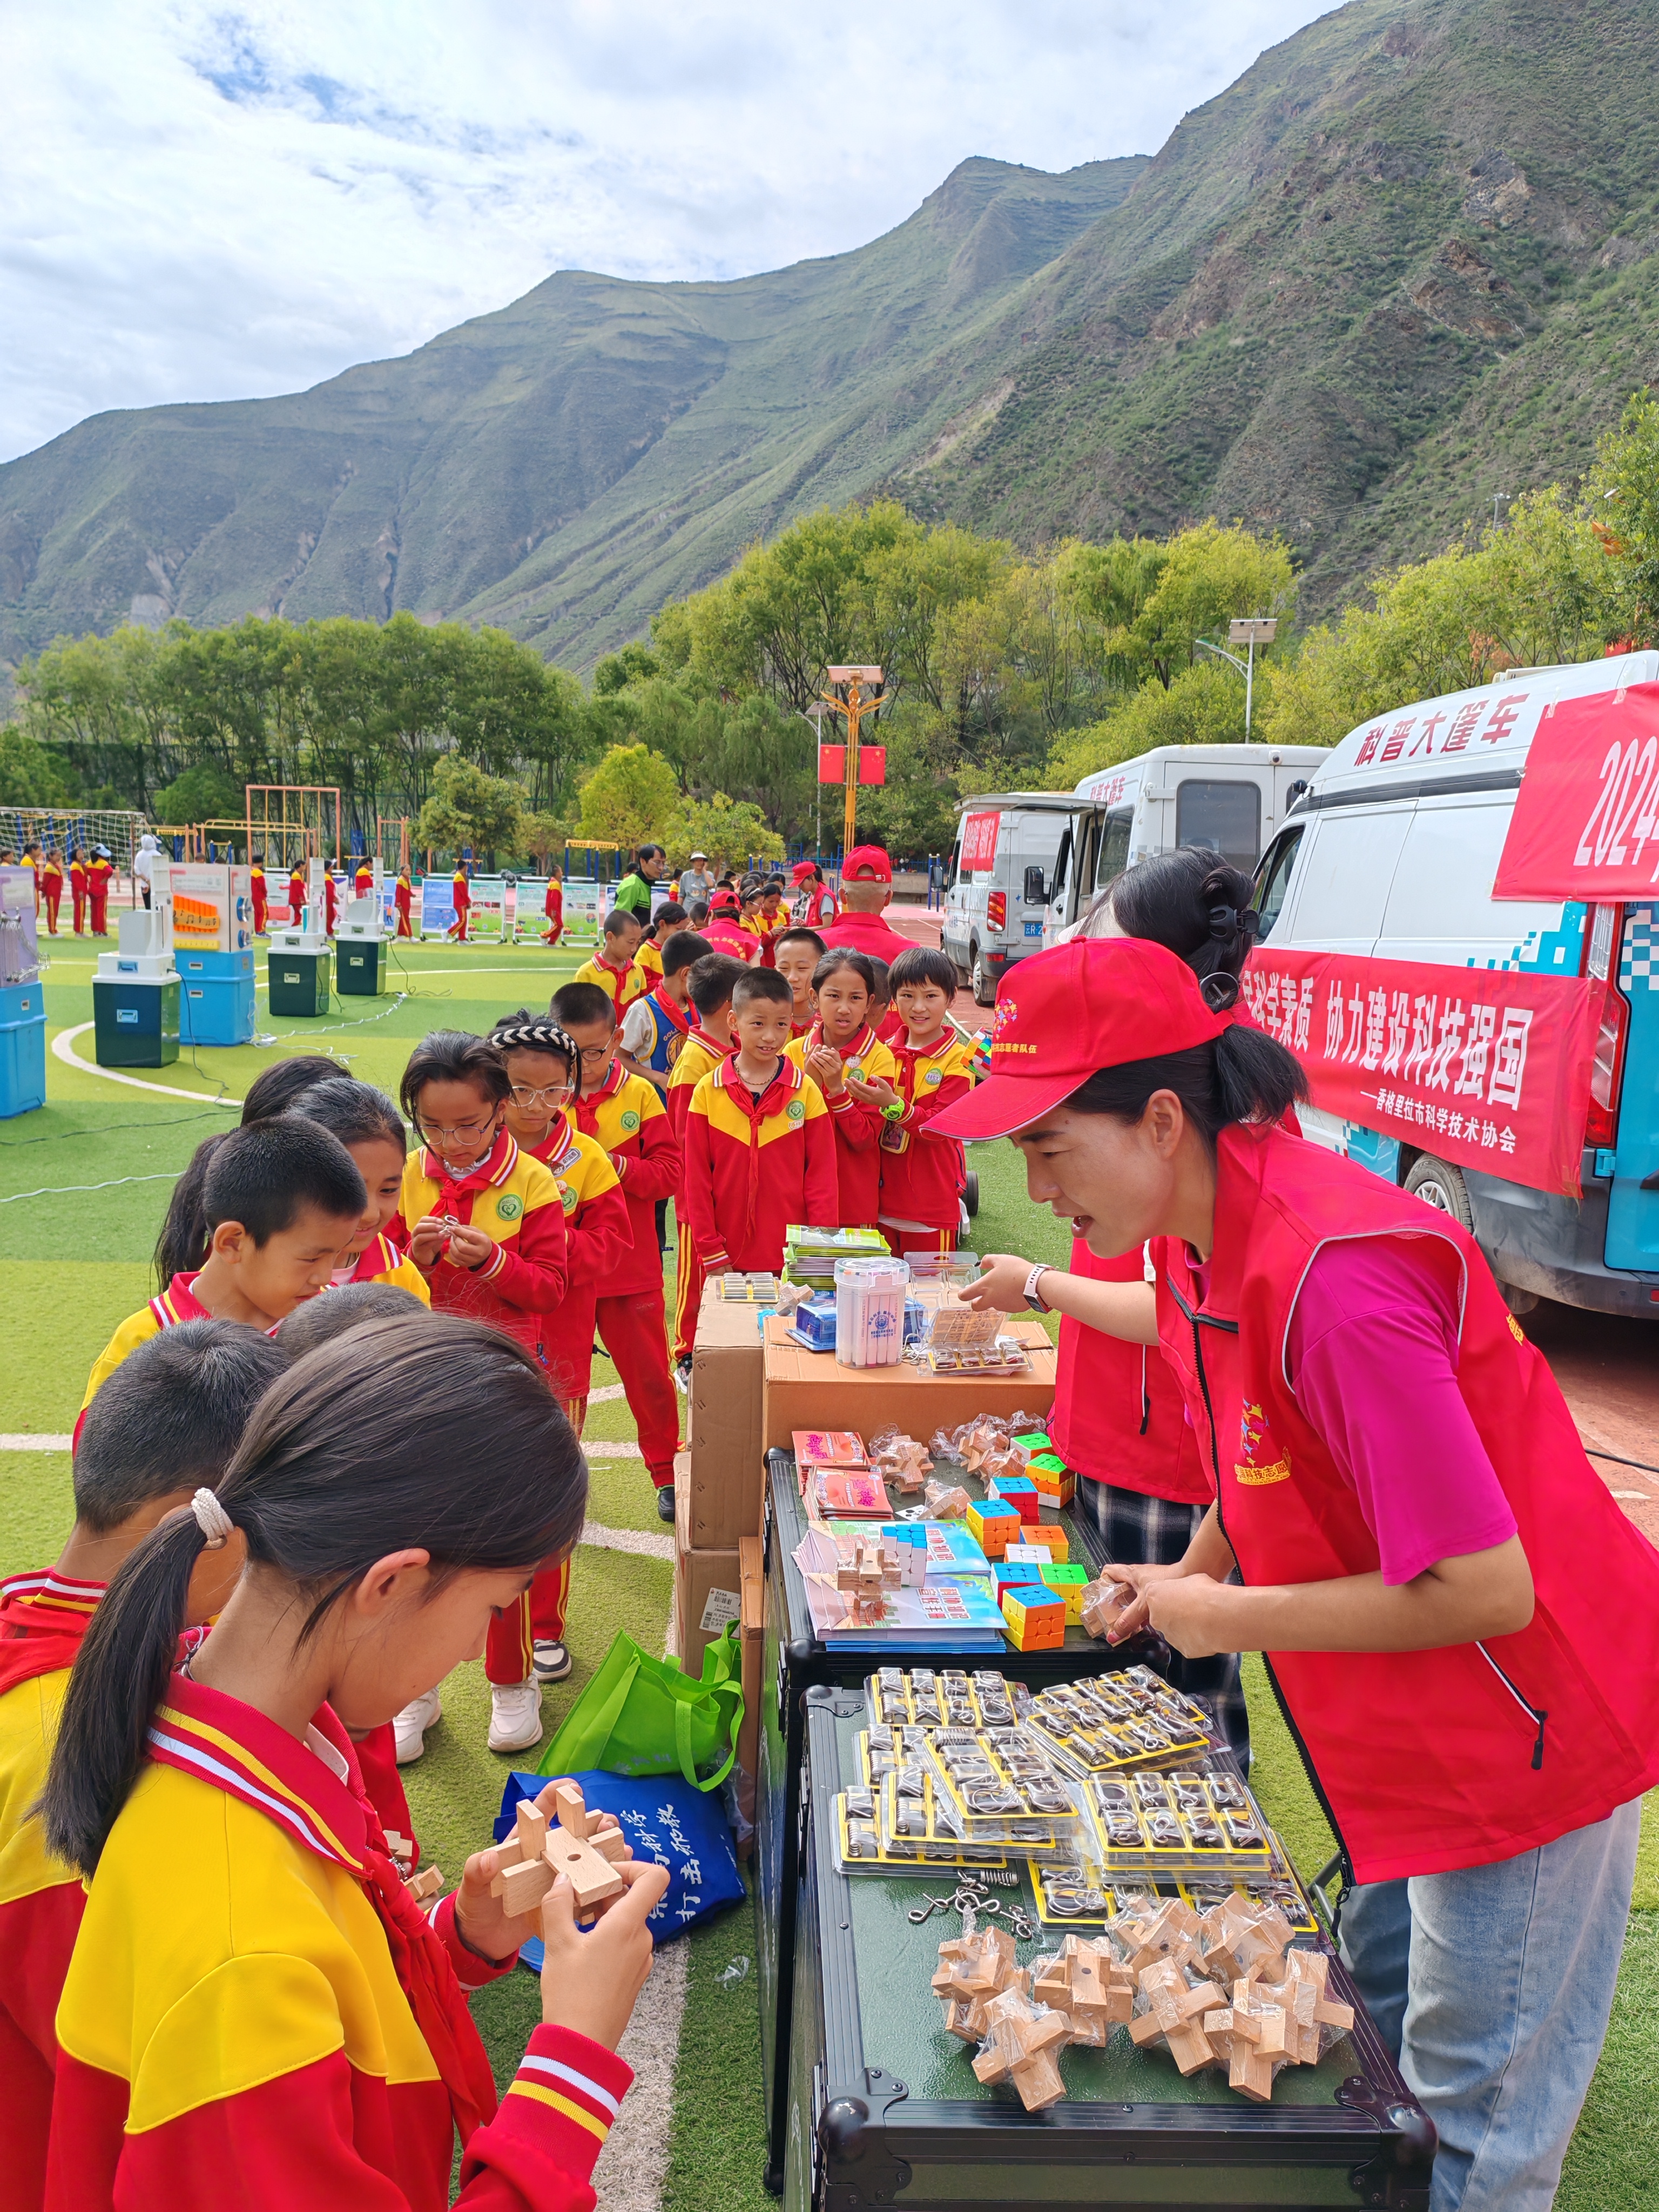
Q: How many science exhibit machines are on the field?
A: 5